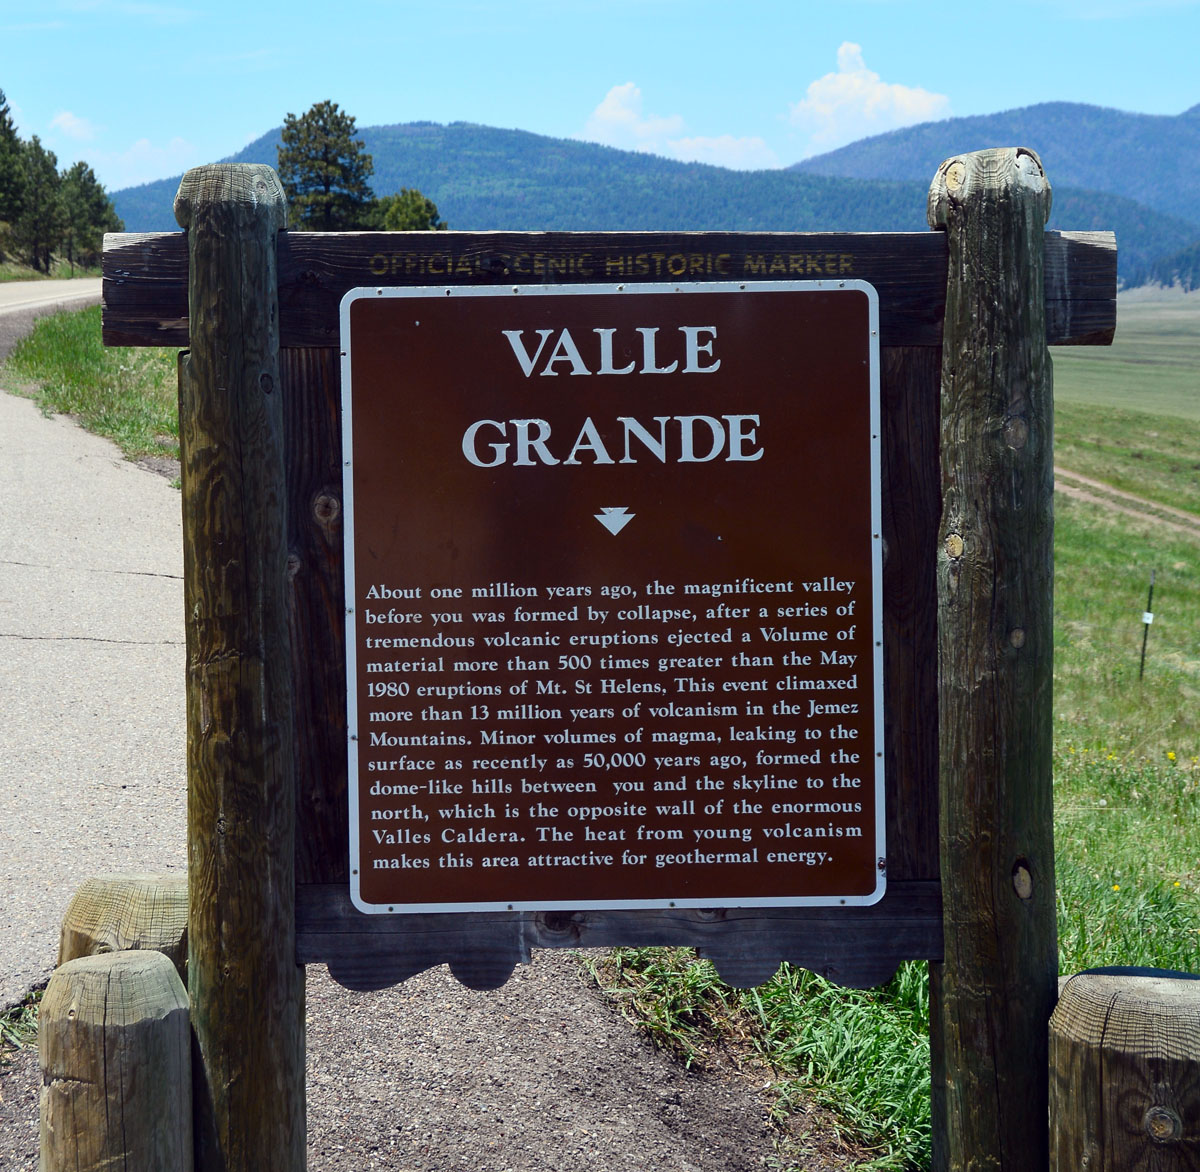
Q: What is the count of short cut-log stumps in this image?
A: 3